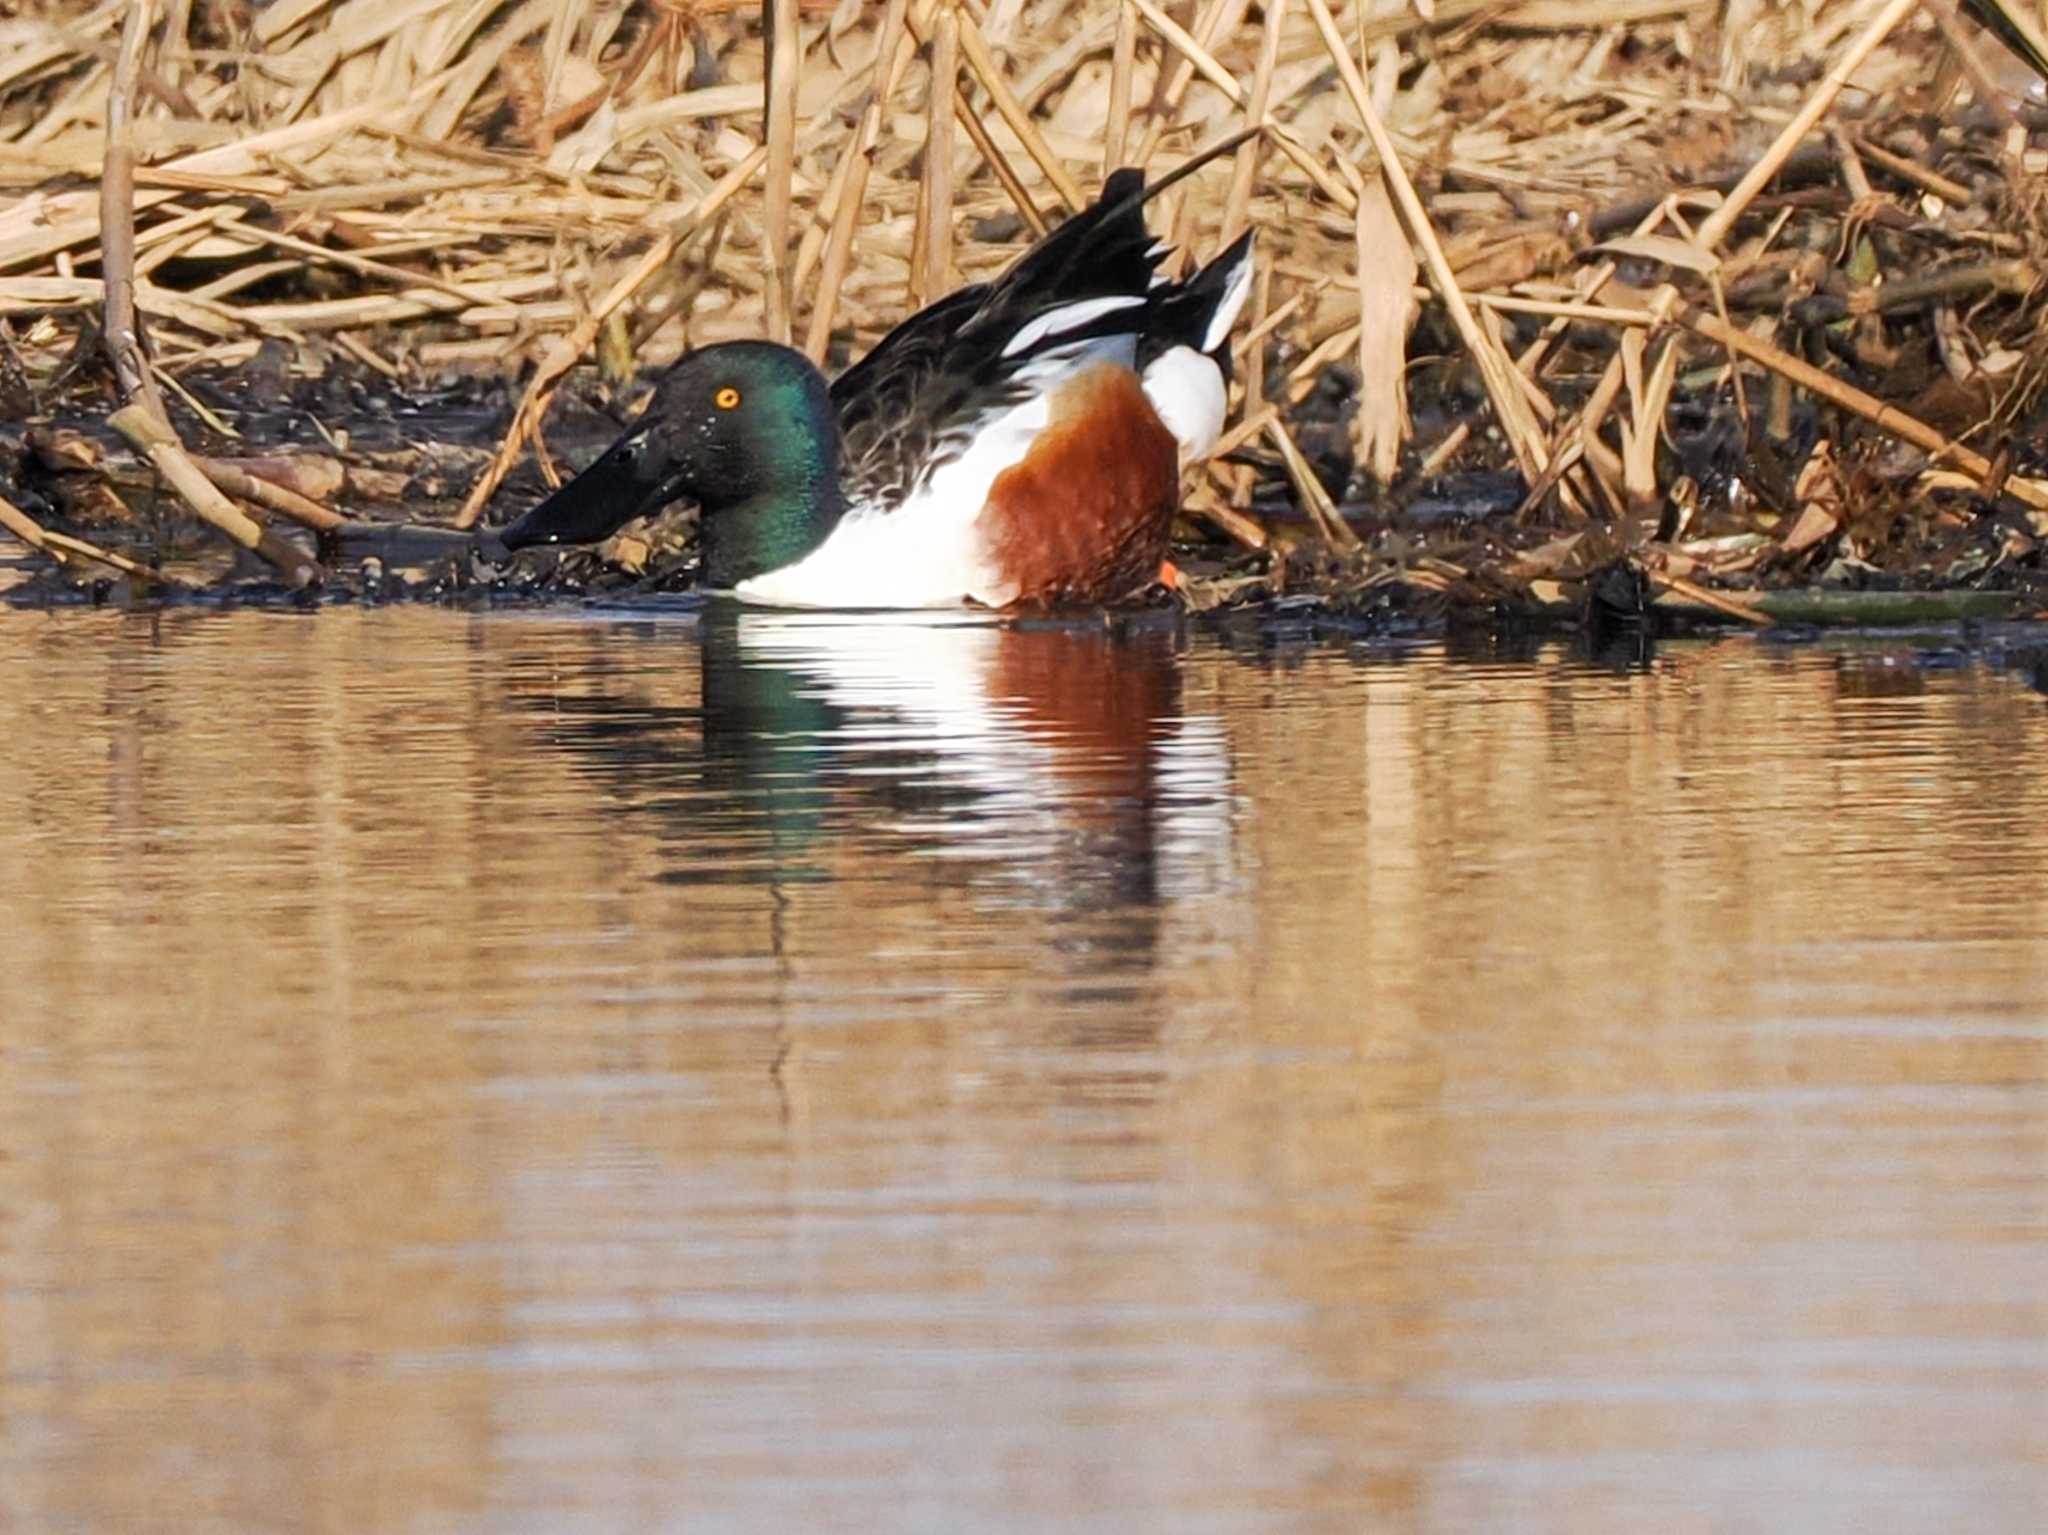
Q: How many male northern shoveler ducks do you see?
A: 1